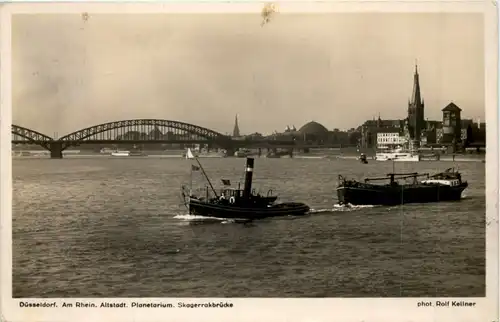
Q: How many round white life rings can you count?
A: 2